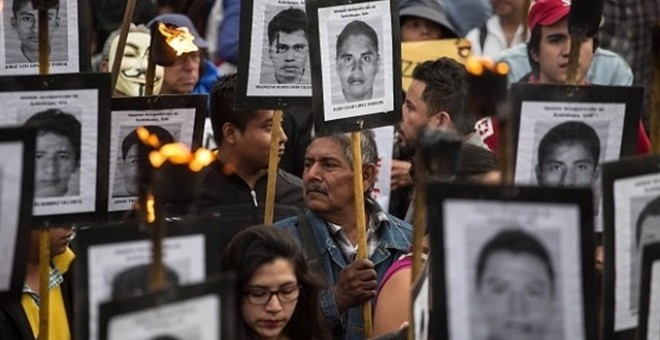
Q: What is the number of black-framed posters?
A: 12